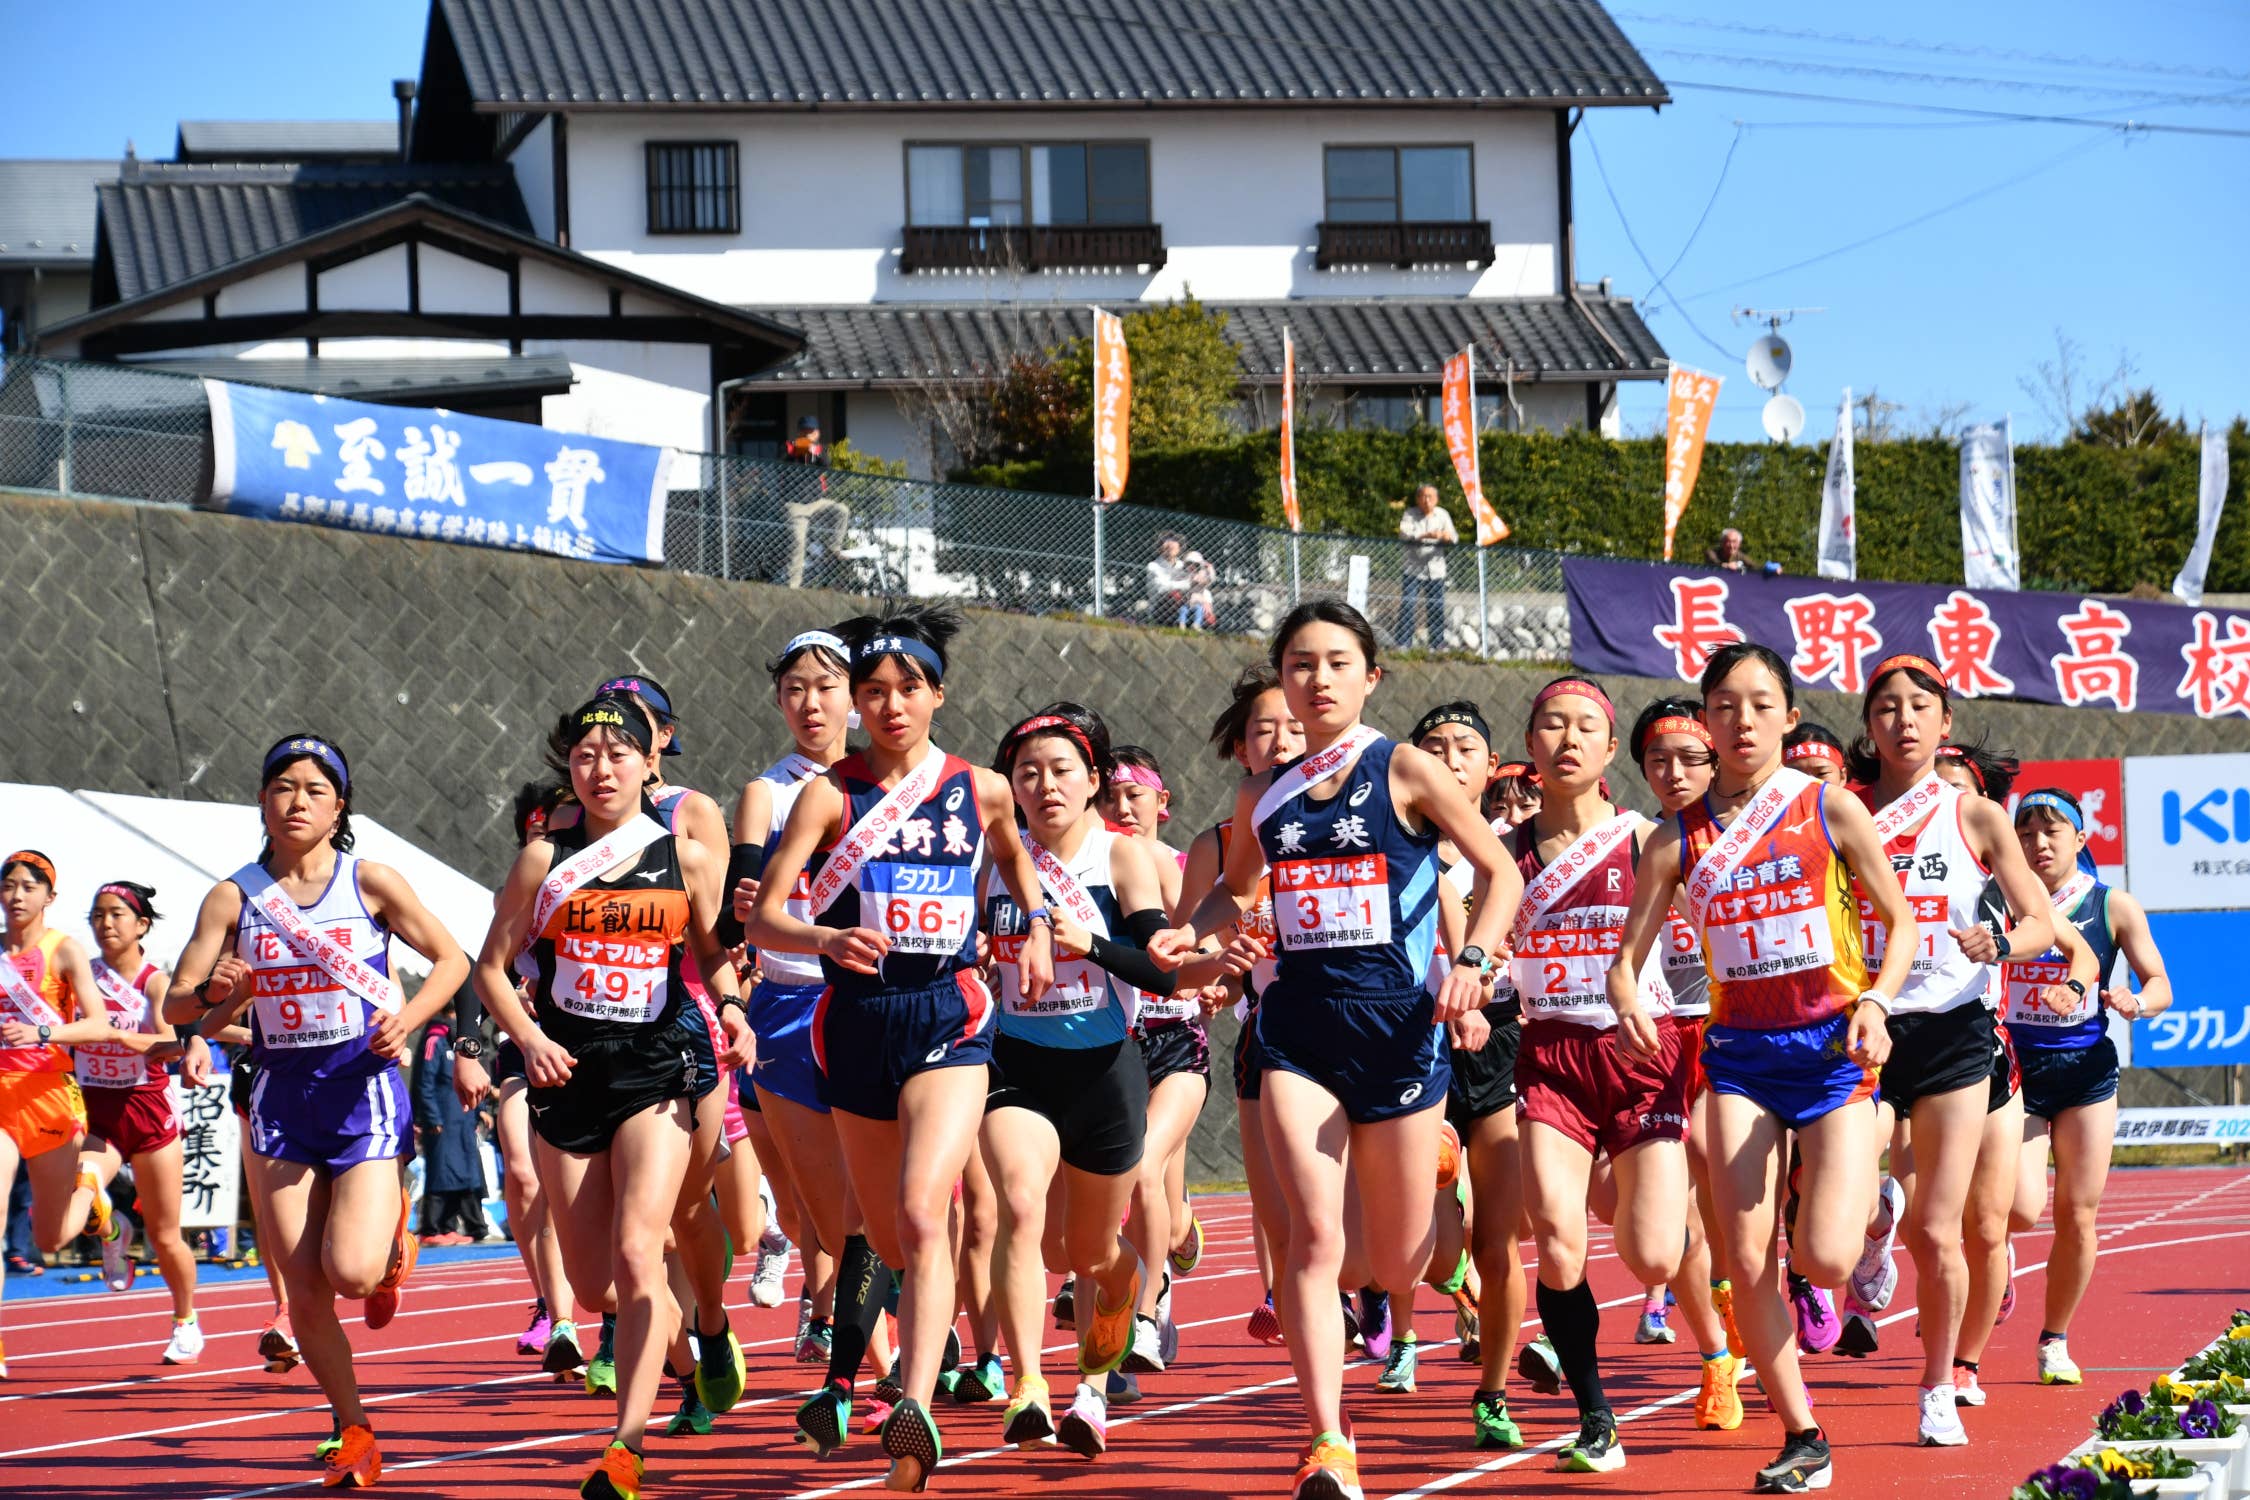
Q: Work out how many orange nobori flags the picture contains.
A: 4